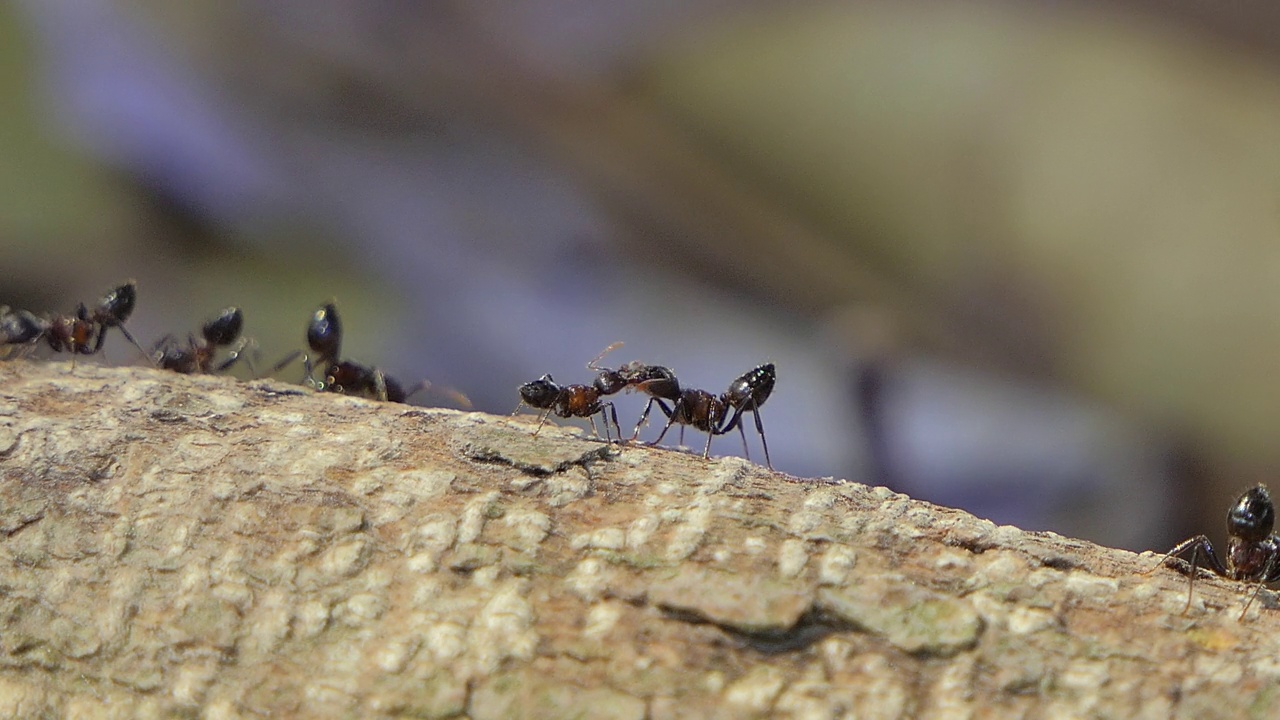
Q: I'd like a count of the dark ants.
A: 6